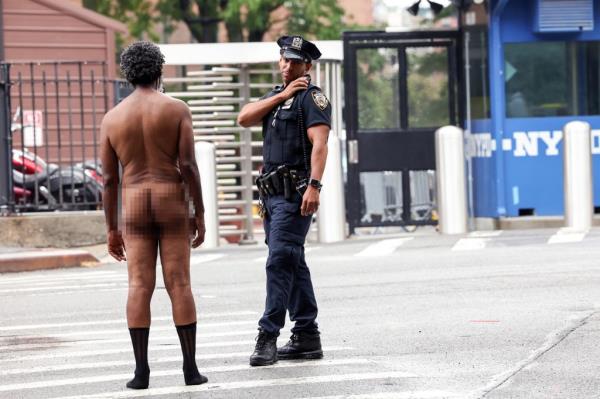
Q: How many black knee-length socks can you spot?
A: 2